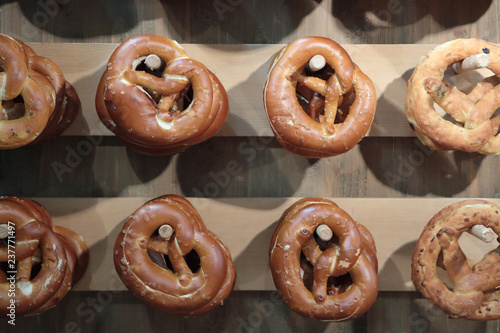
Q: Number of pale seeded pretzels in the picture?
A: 2